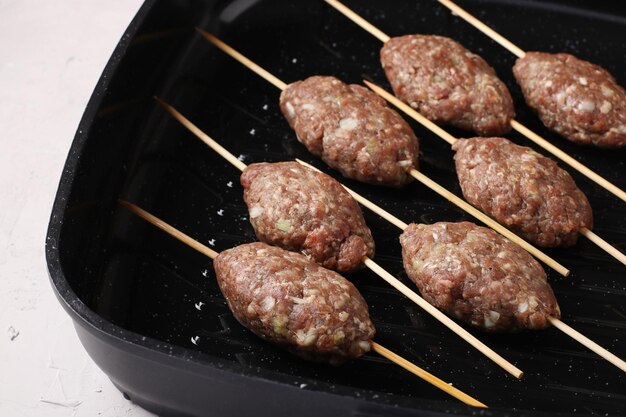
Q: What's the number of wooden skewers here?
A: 7